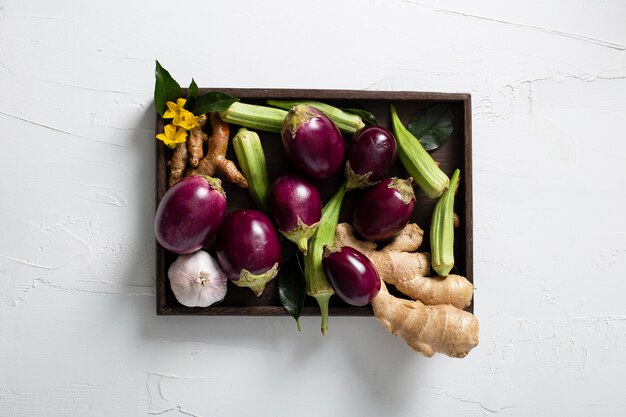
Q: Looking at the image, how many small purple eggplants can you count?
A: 7